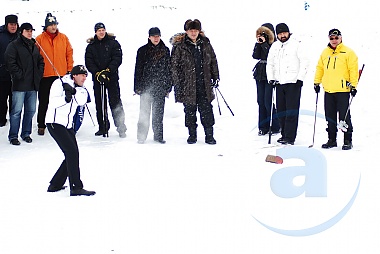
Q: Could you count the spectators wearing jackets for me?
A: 9